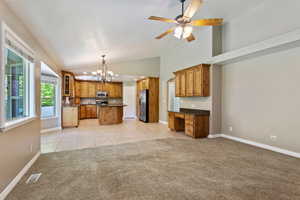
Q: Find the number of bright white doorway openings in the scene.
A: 1